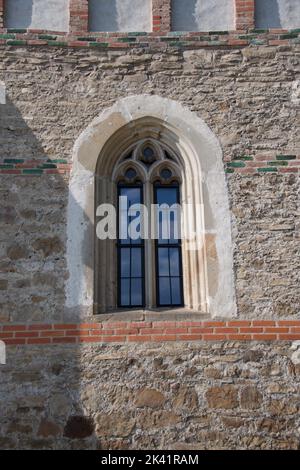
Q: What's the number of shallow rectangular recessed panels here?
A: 4